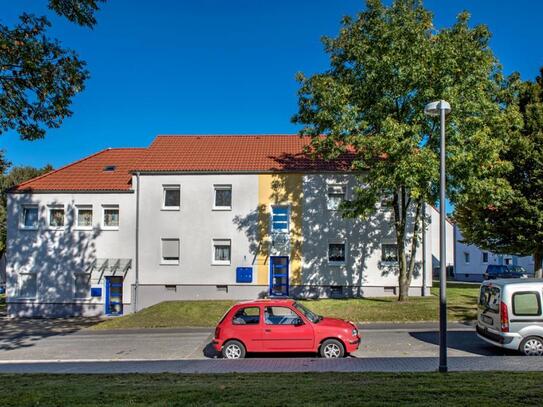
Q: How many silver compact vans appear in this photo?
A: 1